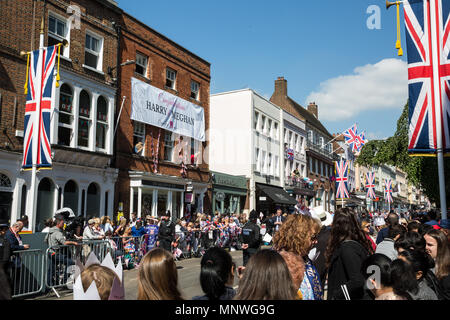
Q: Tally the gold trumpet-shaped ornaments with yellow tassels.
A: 3